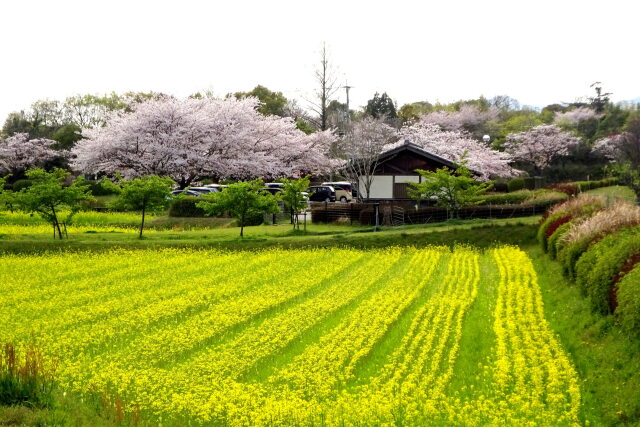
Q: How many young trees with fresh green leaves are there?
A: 5